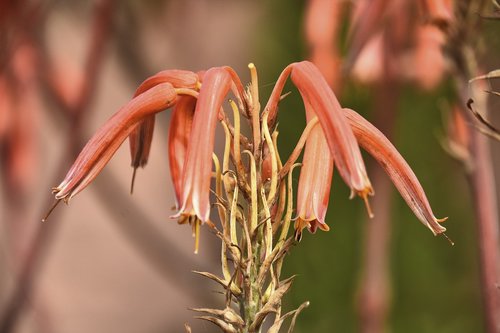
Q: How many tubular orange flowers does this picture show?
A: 7